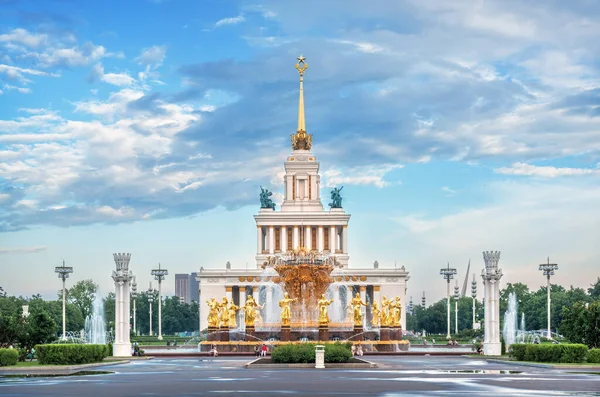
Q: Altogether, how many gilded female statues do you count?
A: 13